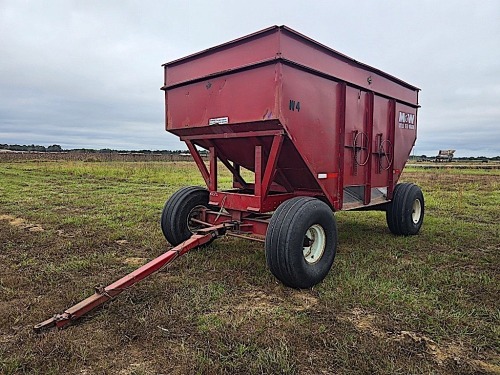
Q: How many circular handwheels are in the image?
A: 2